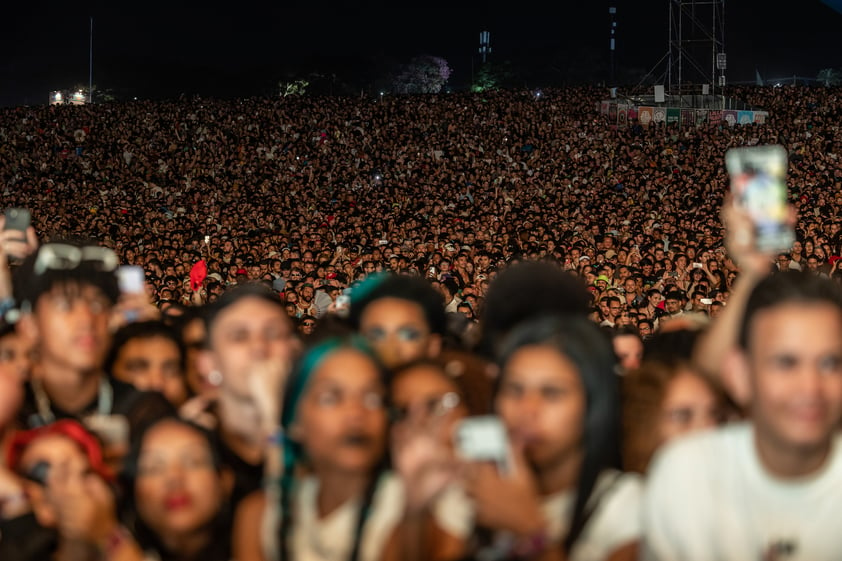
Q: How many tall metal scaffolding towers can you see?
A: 1